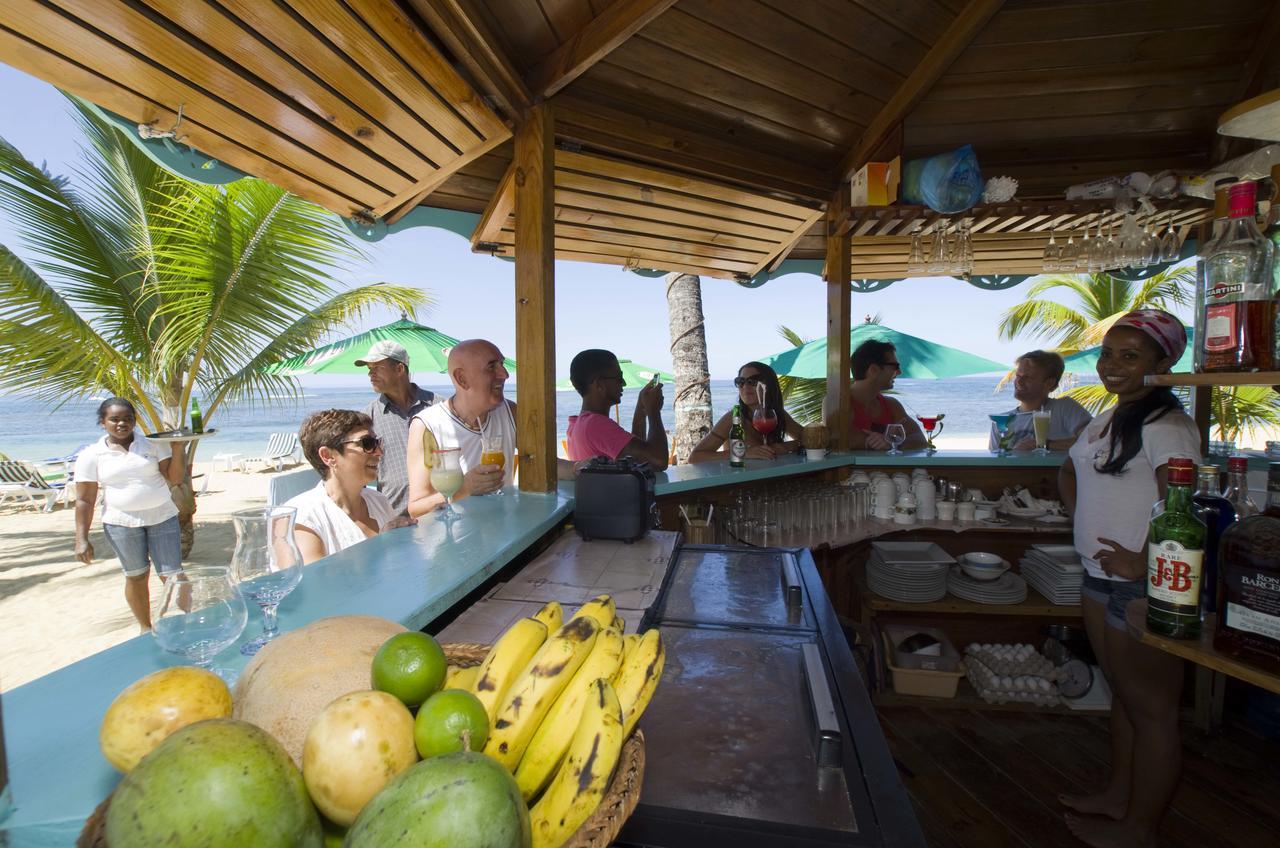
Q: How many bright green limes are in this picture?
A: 2